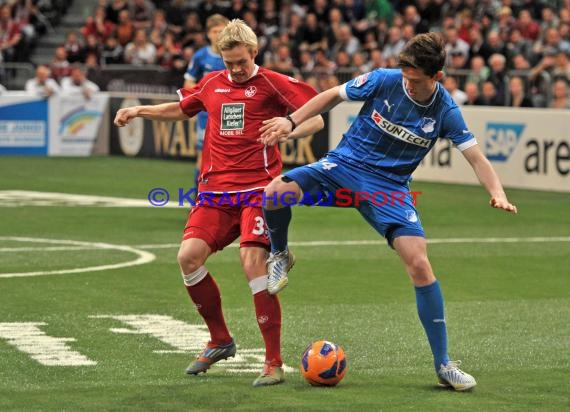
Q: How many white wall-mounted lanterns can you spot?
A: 0